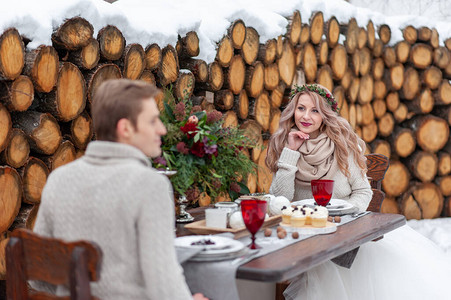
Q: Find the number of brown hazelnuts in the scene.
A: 7